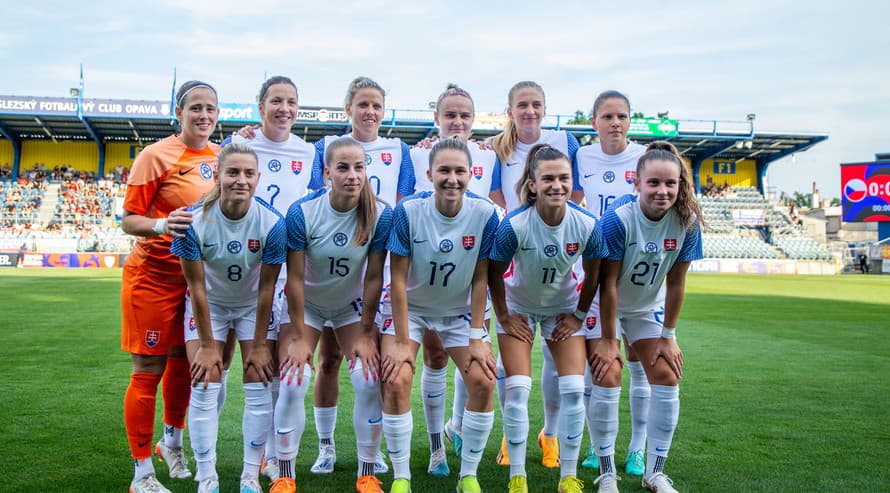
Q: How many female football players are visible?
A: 11